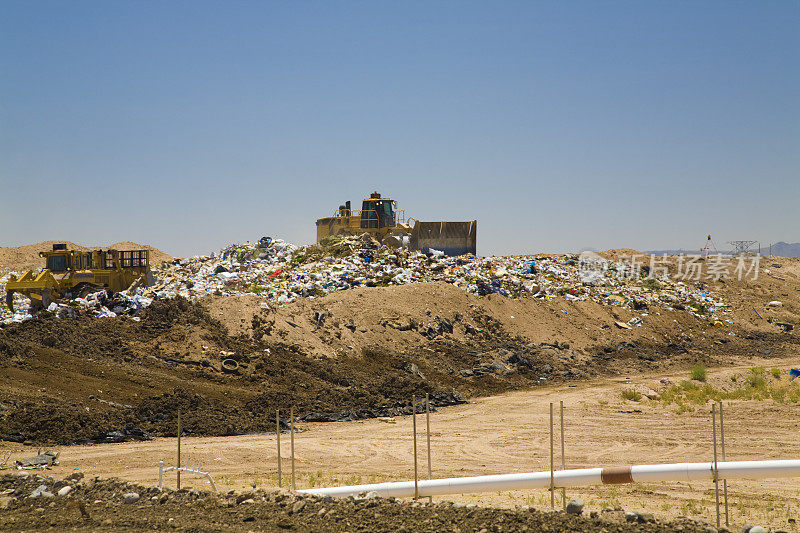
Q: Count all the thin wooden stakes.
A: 9